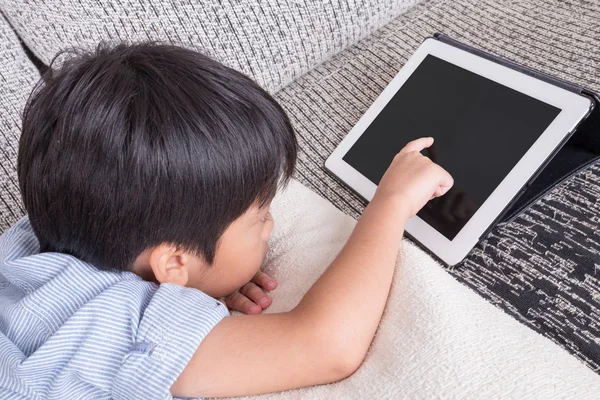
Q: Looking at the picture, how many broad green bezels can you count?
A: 0